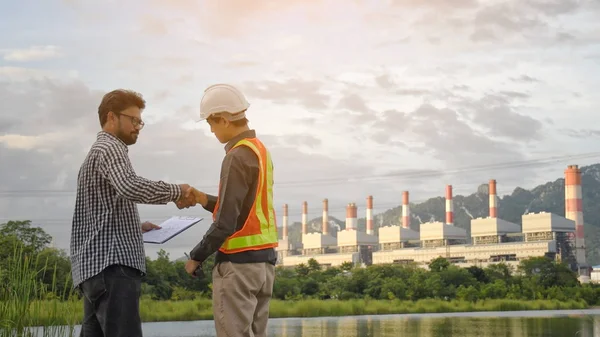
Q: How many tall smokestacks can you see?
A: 9